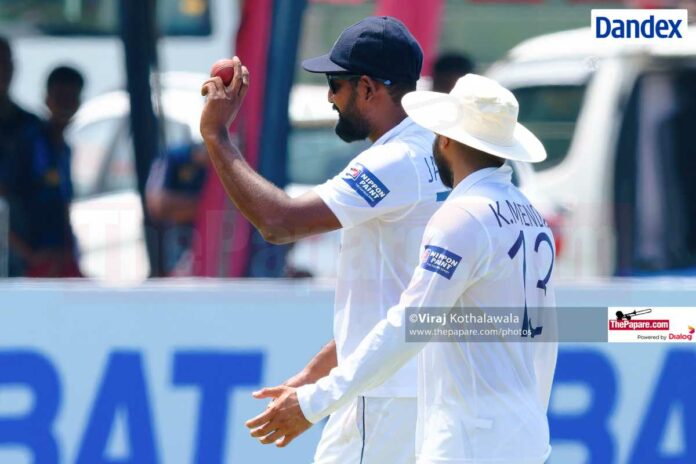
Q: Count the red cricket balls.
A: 1